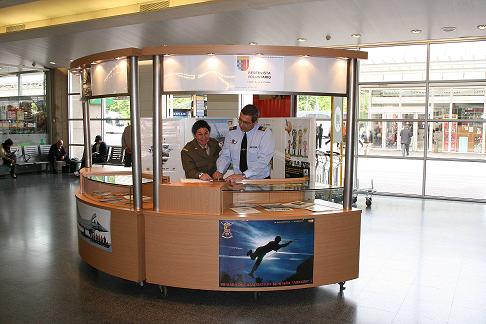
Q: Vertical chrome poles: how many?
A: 4